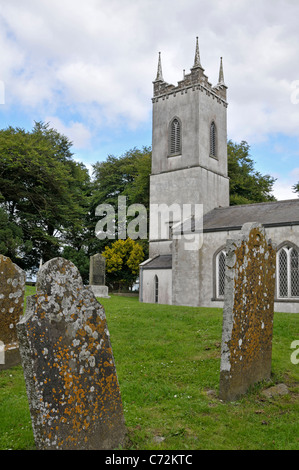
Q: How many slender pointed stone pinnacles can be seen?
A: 3